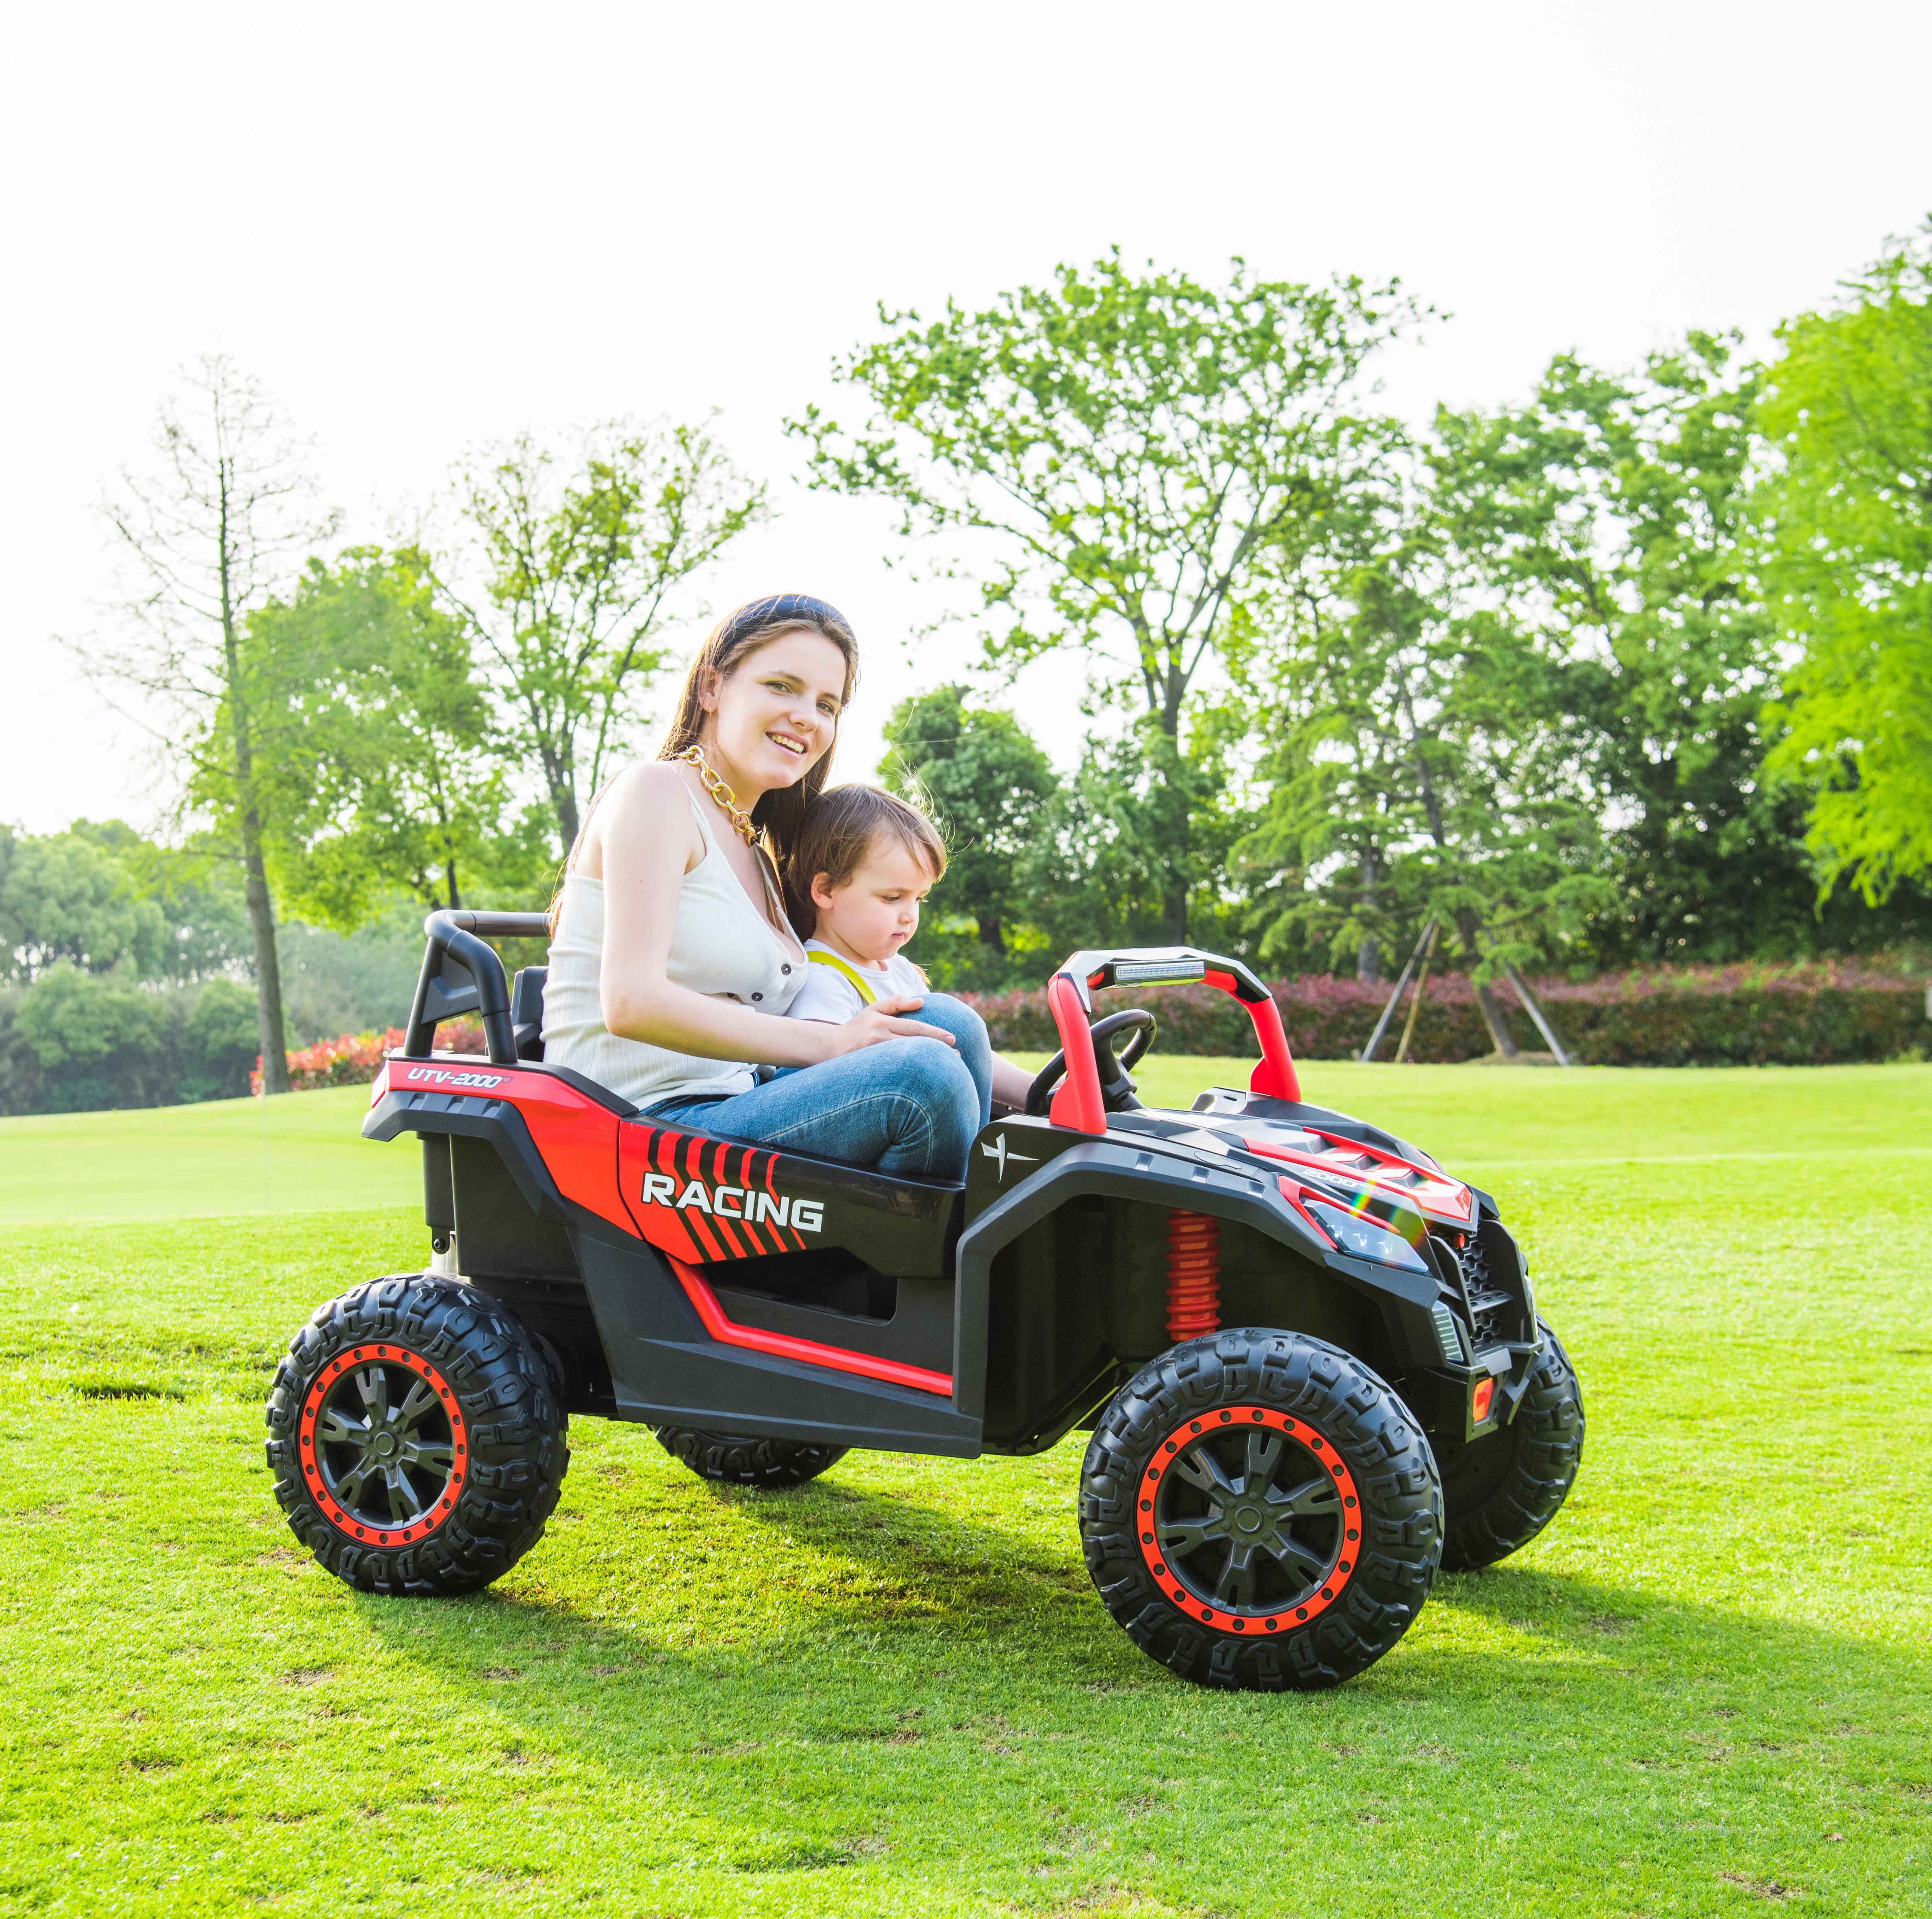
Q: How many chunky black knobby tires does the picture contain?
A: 4